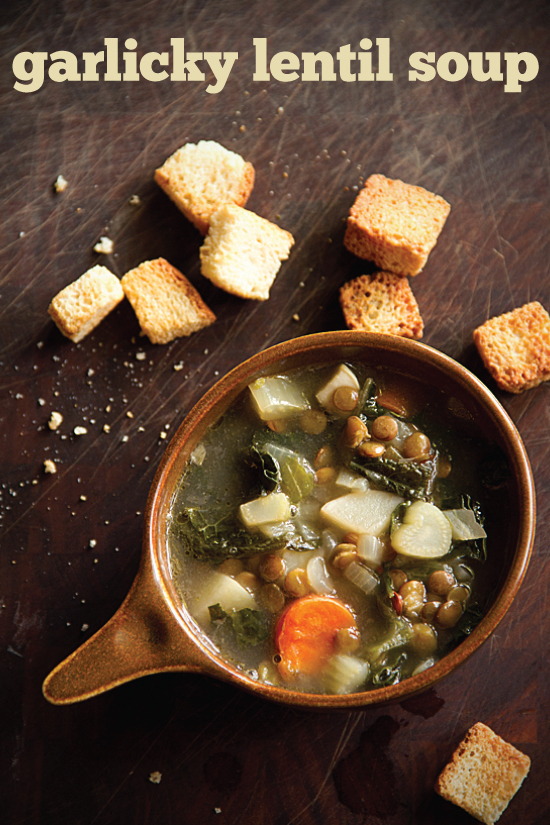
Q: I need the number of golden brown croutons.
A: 8